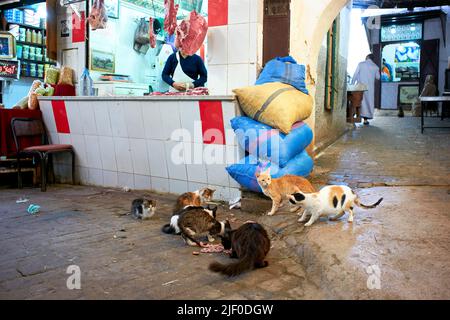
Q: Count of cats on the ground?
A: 7